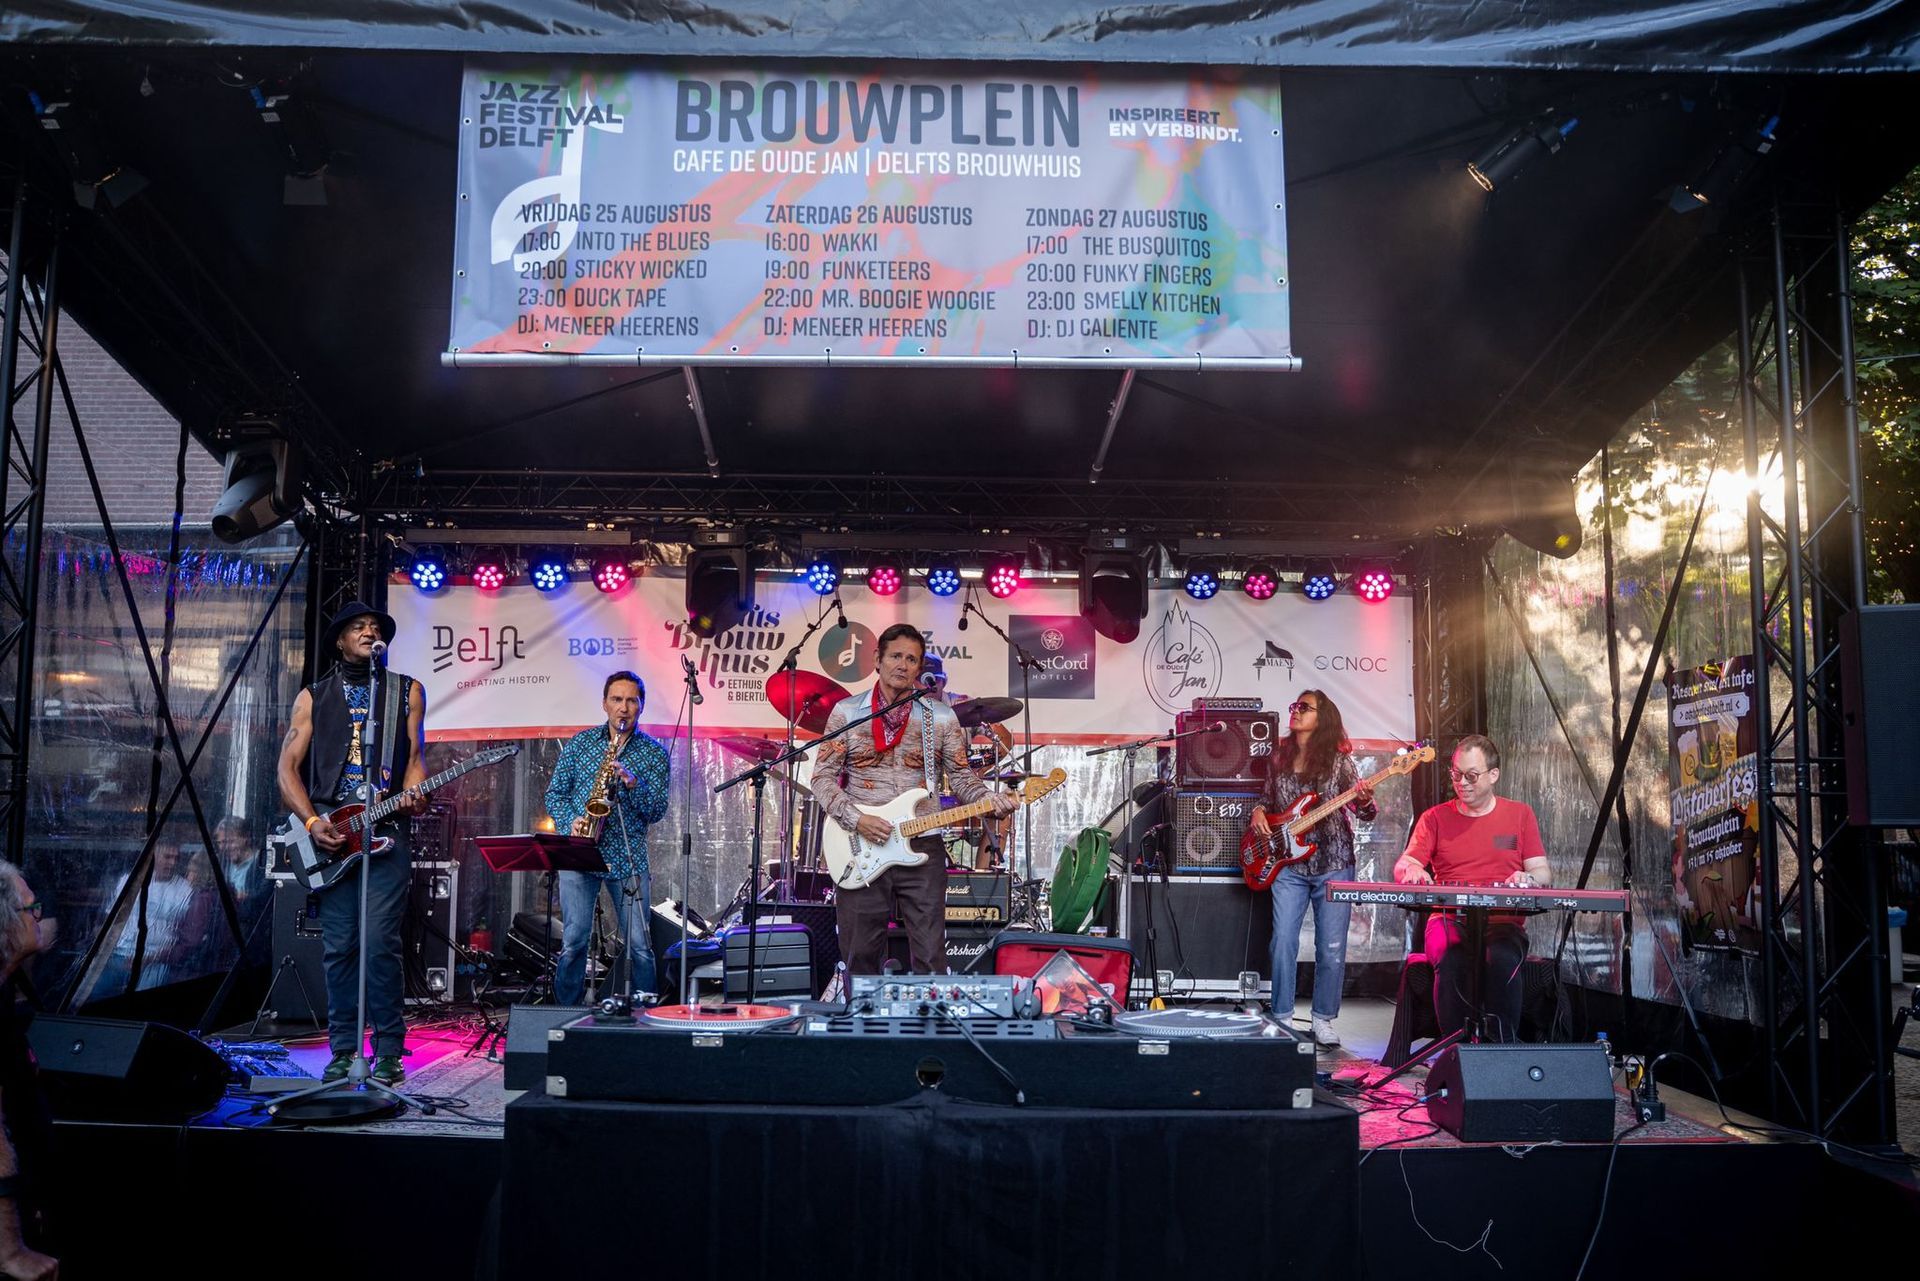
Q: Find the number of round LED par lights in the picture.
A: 12